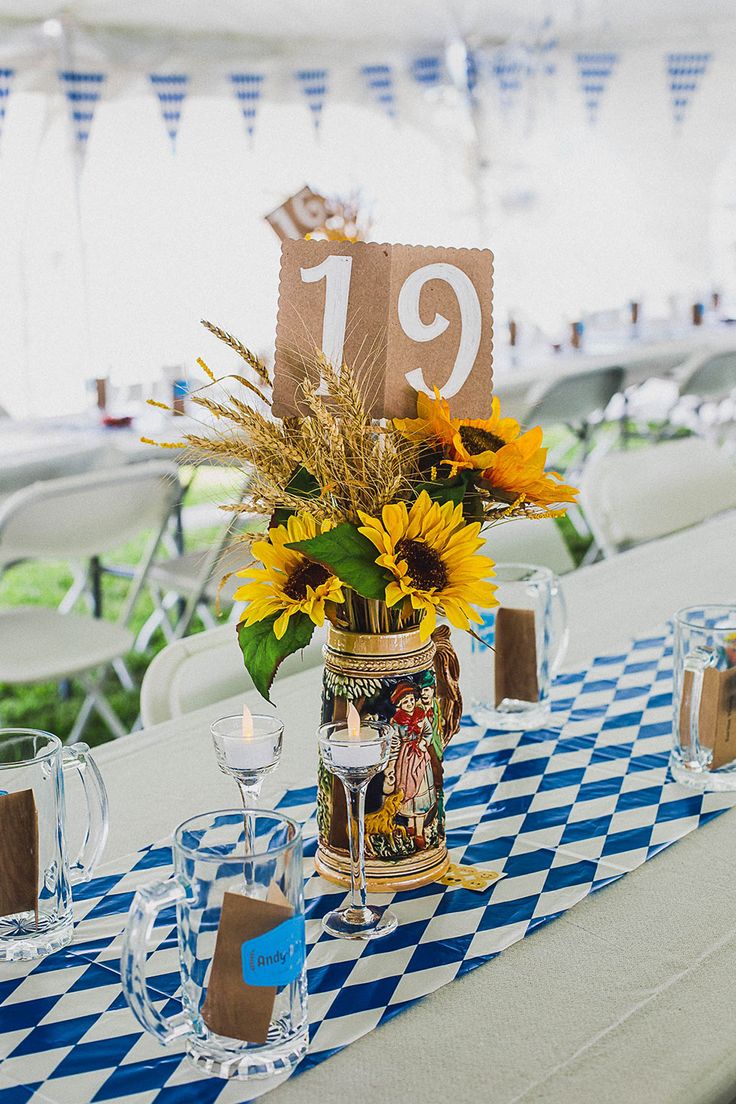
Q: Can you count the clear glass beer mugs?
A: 4